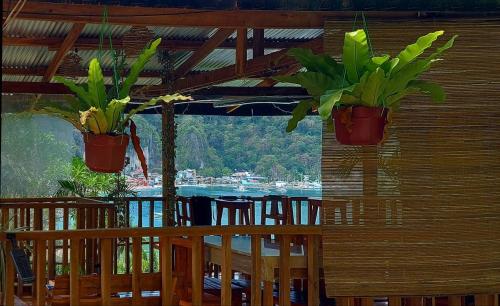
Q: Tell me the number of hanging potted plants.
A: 2